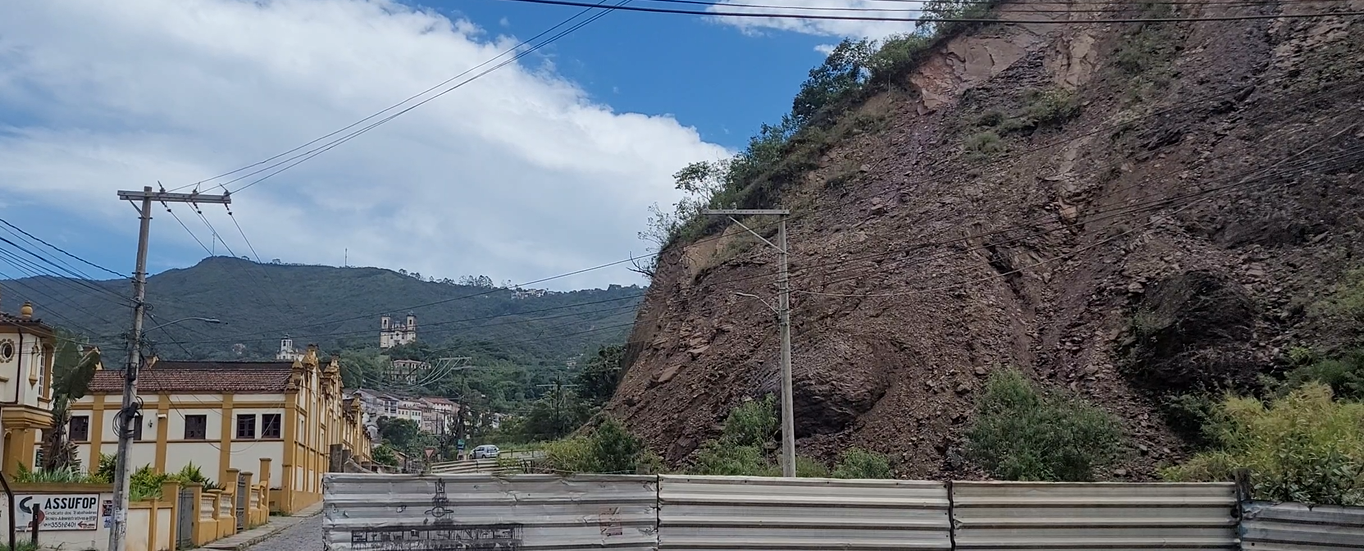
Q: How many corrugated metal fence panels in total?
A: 4